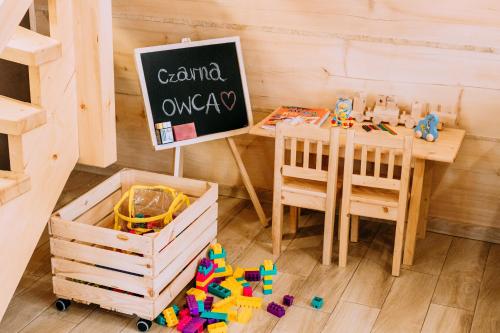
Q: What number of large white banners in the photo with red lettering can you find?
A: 0